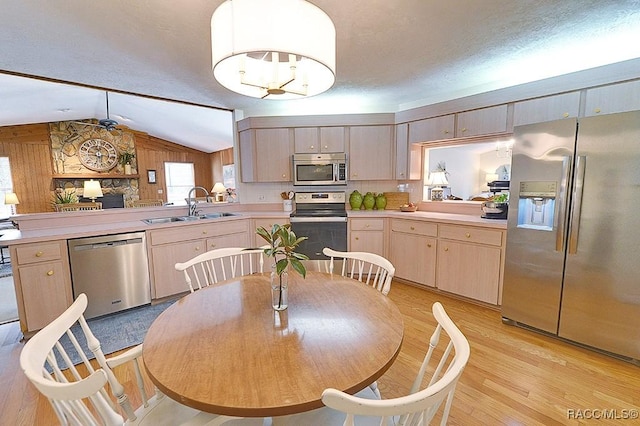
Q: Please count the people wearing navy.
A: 0